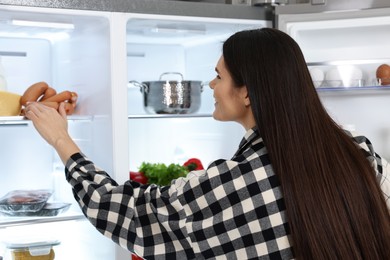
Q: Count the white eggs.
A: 3